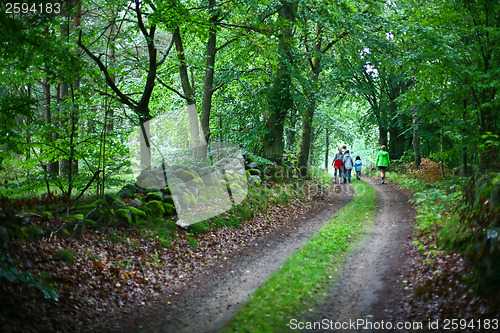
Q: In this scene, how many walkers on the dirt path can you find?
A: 5